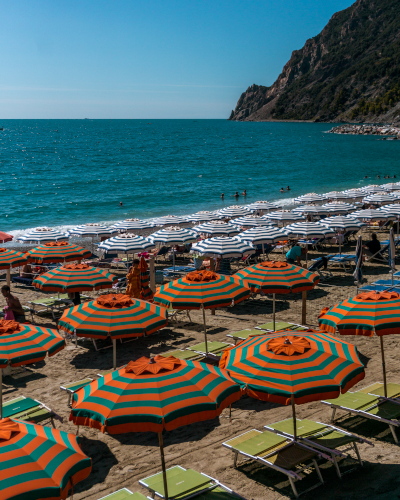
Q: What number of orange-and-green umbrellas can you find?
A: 11